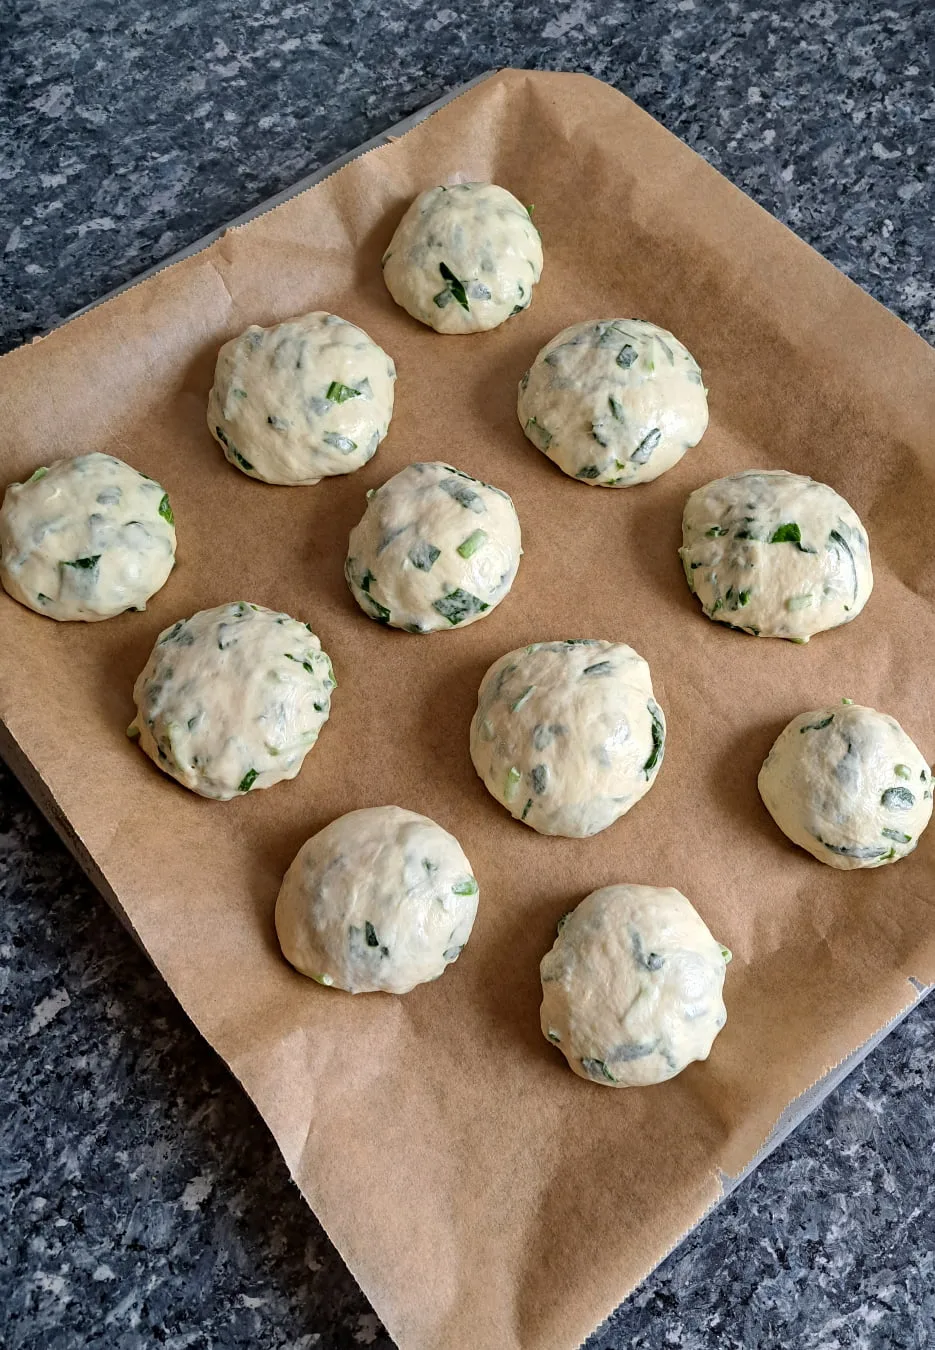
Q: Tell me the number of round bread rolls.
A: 11